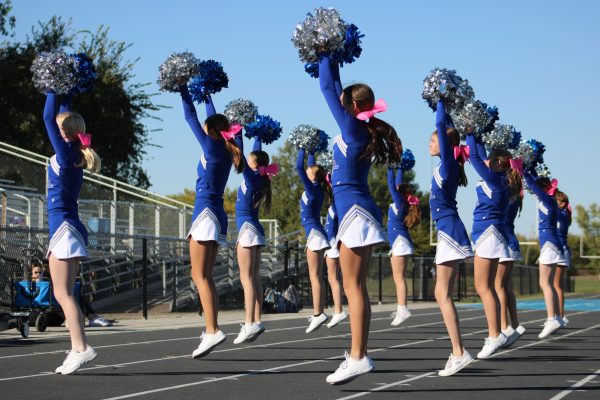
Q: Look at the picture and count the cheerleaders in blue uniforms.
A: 12